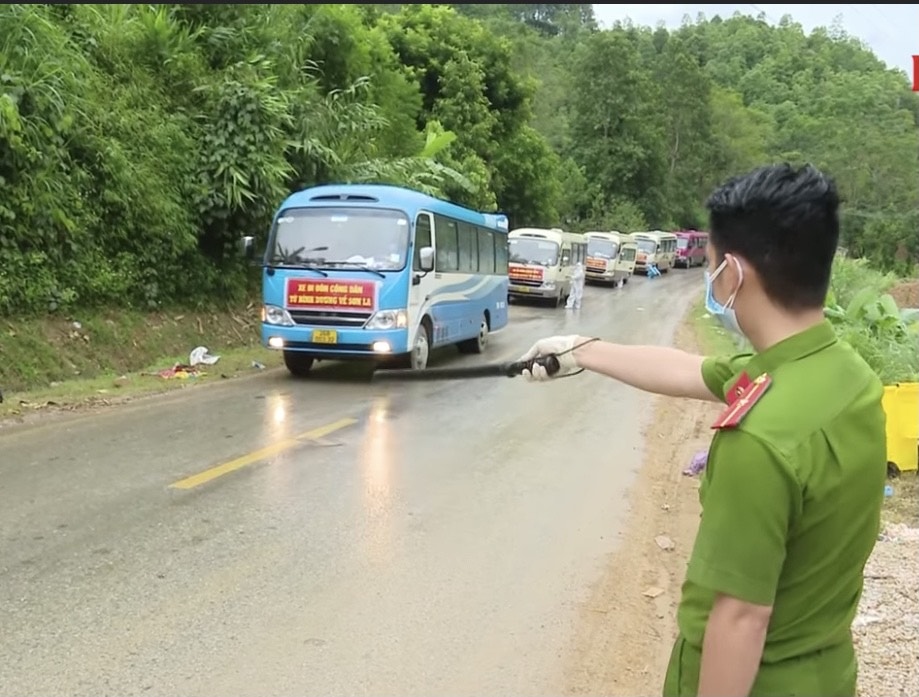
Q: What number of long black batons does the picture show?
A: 1